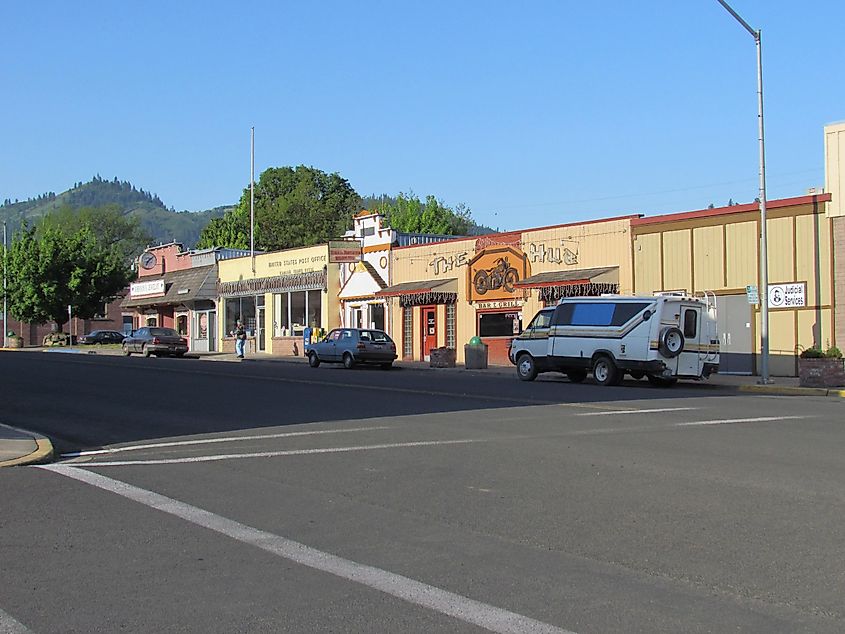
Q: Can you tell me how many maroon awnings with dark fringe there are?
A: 2